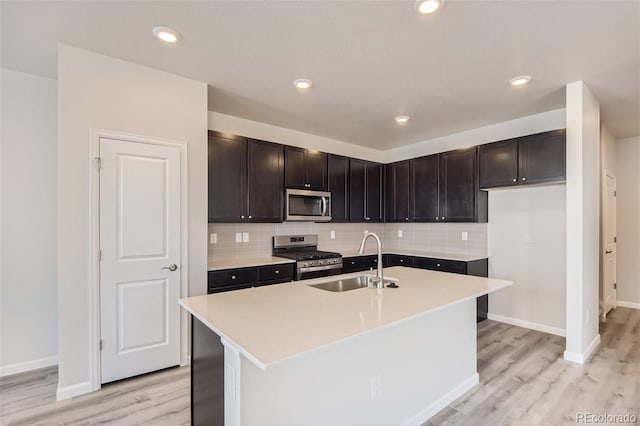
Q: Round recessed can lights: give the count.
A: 5